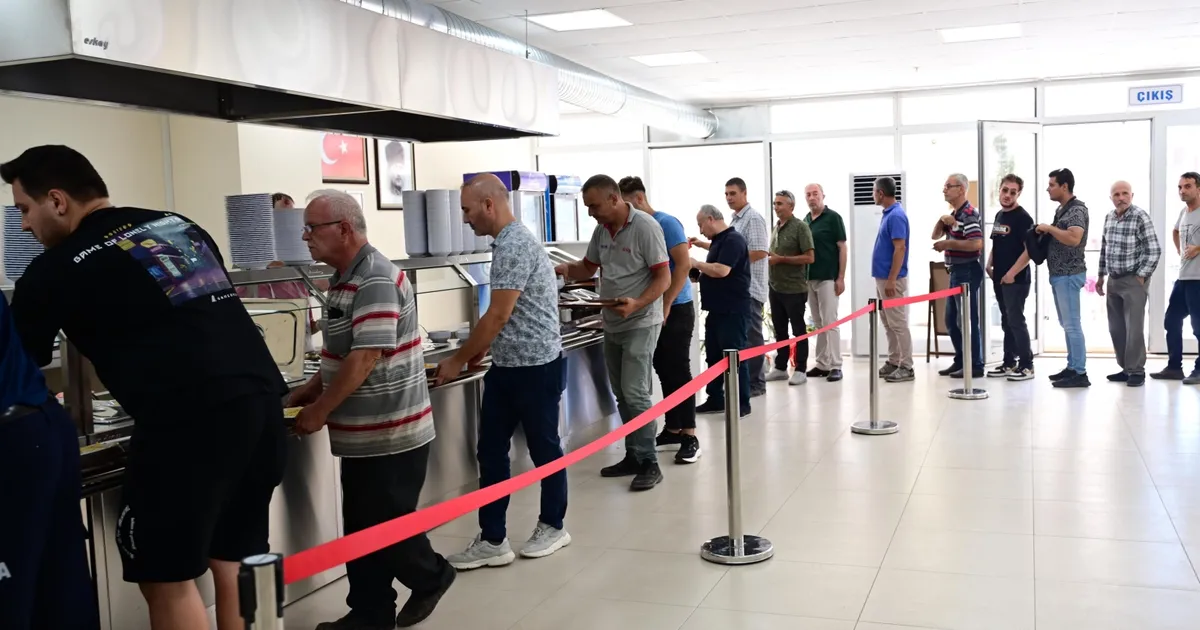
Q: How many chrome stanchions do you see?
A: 4